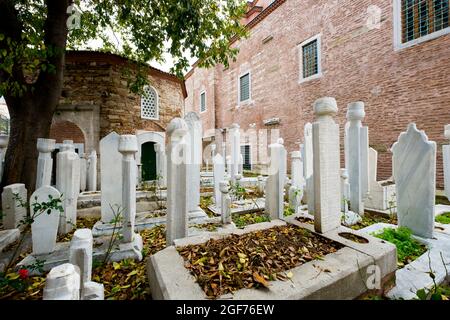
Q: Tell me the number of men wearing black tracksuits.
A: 0